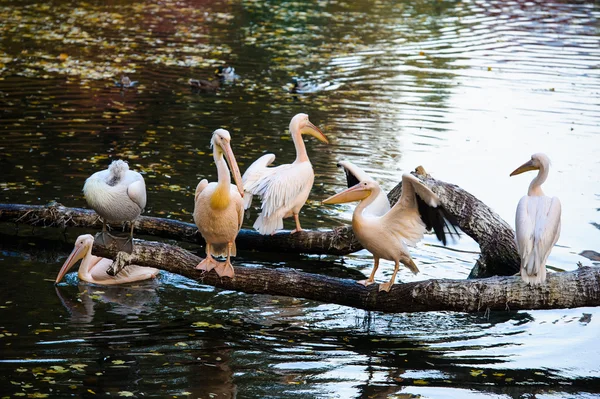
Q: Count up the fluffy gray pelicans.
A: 1